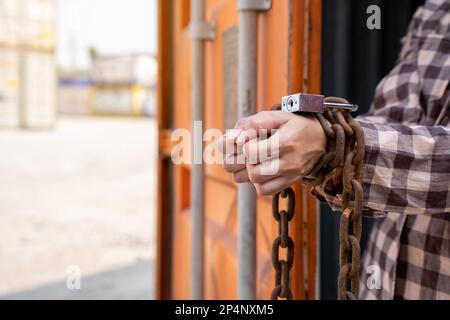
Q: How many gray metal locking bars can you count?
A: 2